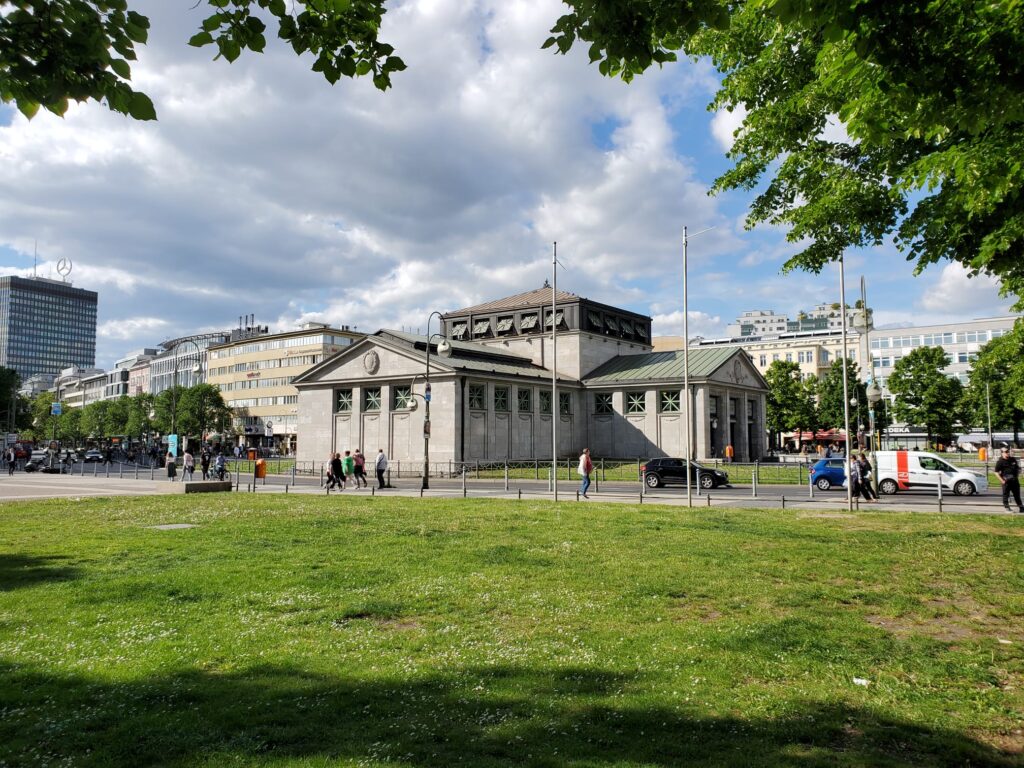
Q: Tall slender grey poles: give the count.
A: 3